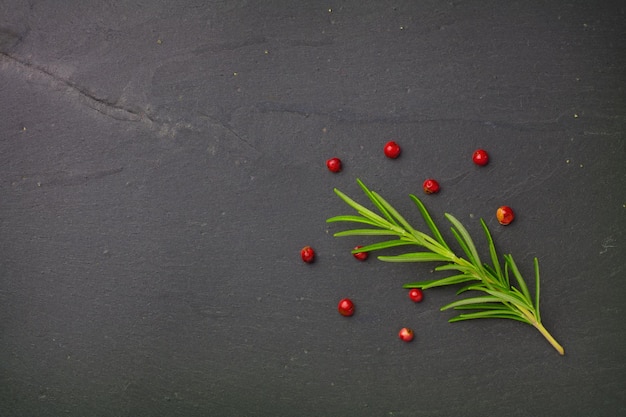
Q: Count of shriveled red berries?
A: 10